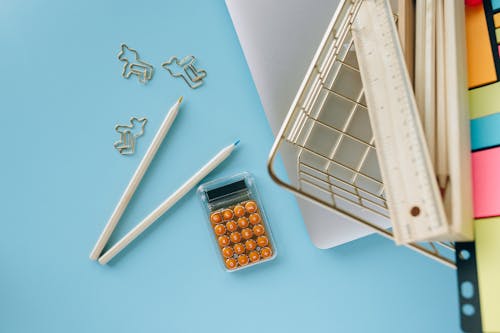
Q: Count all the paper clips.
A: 3